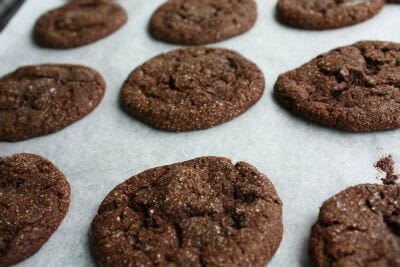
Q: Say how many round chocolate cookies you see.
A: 9